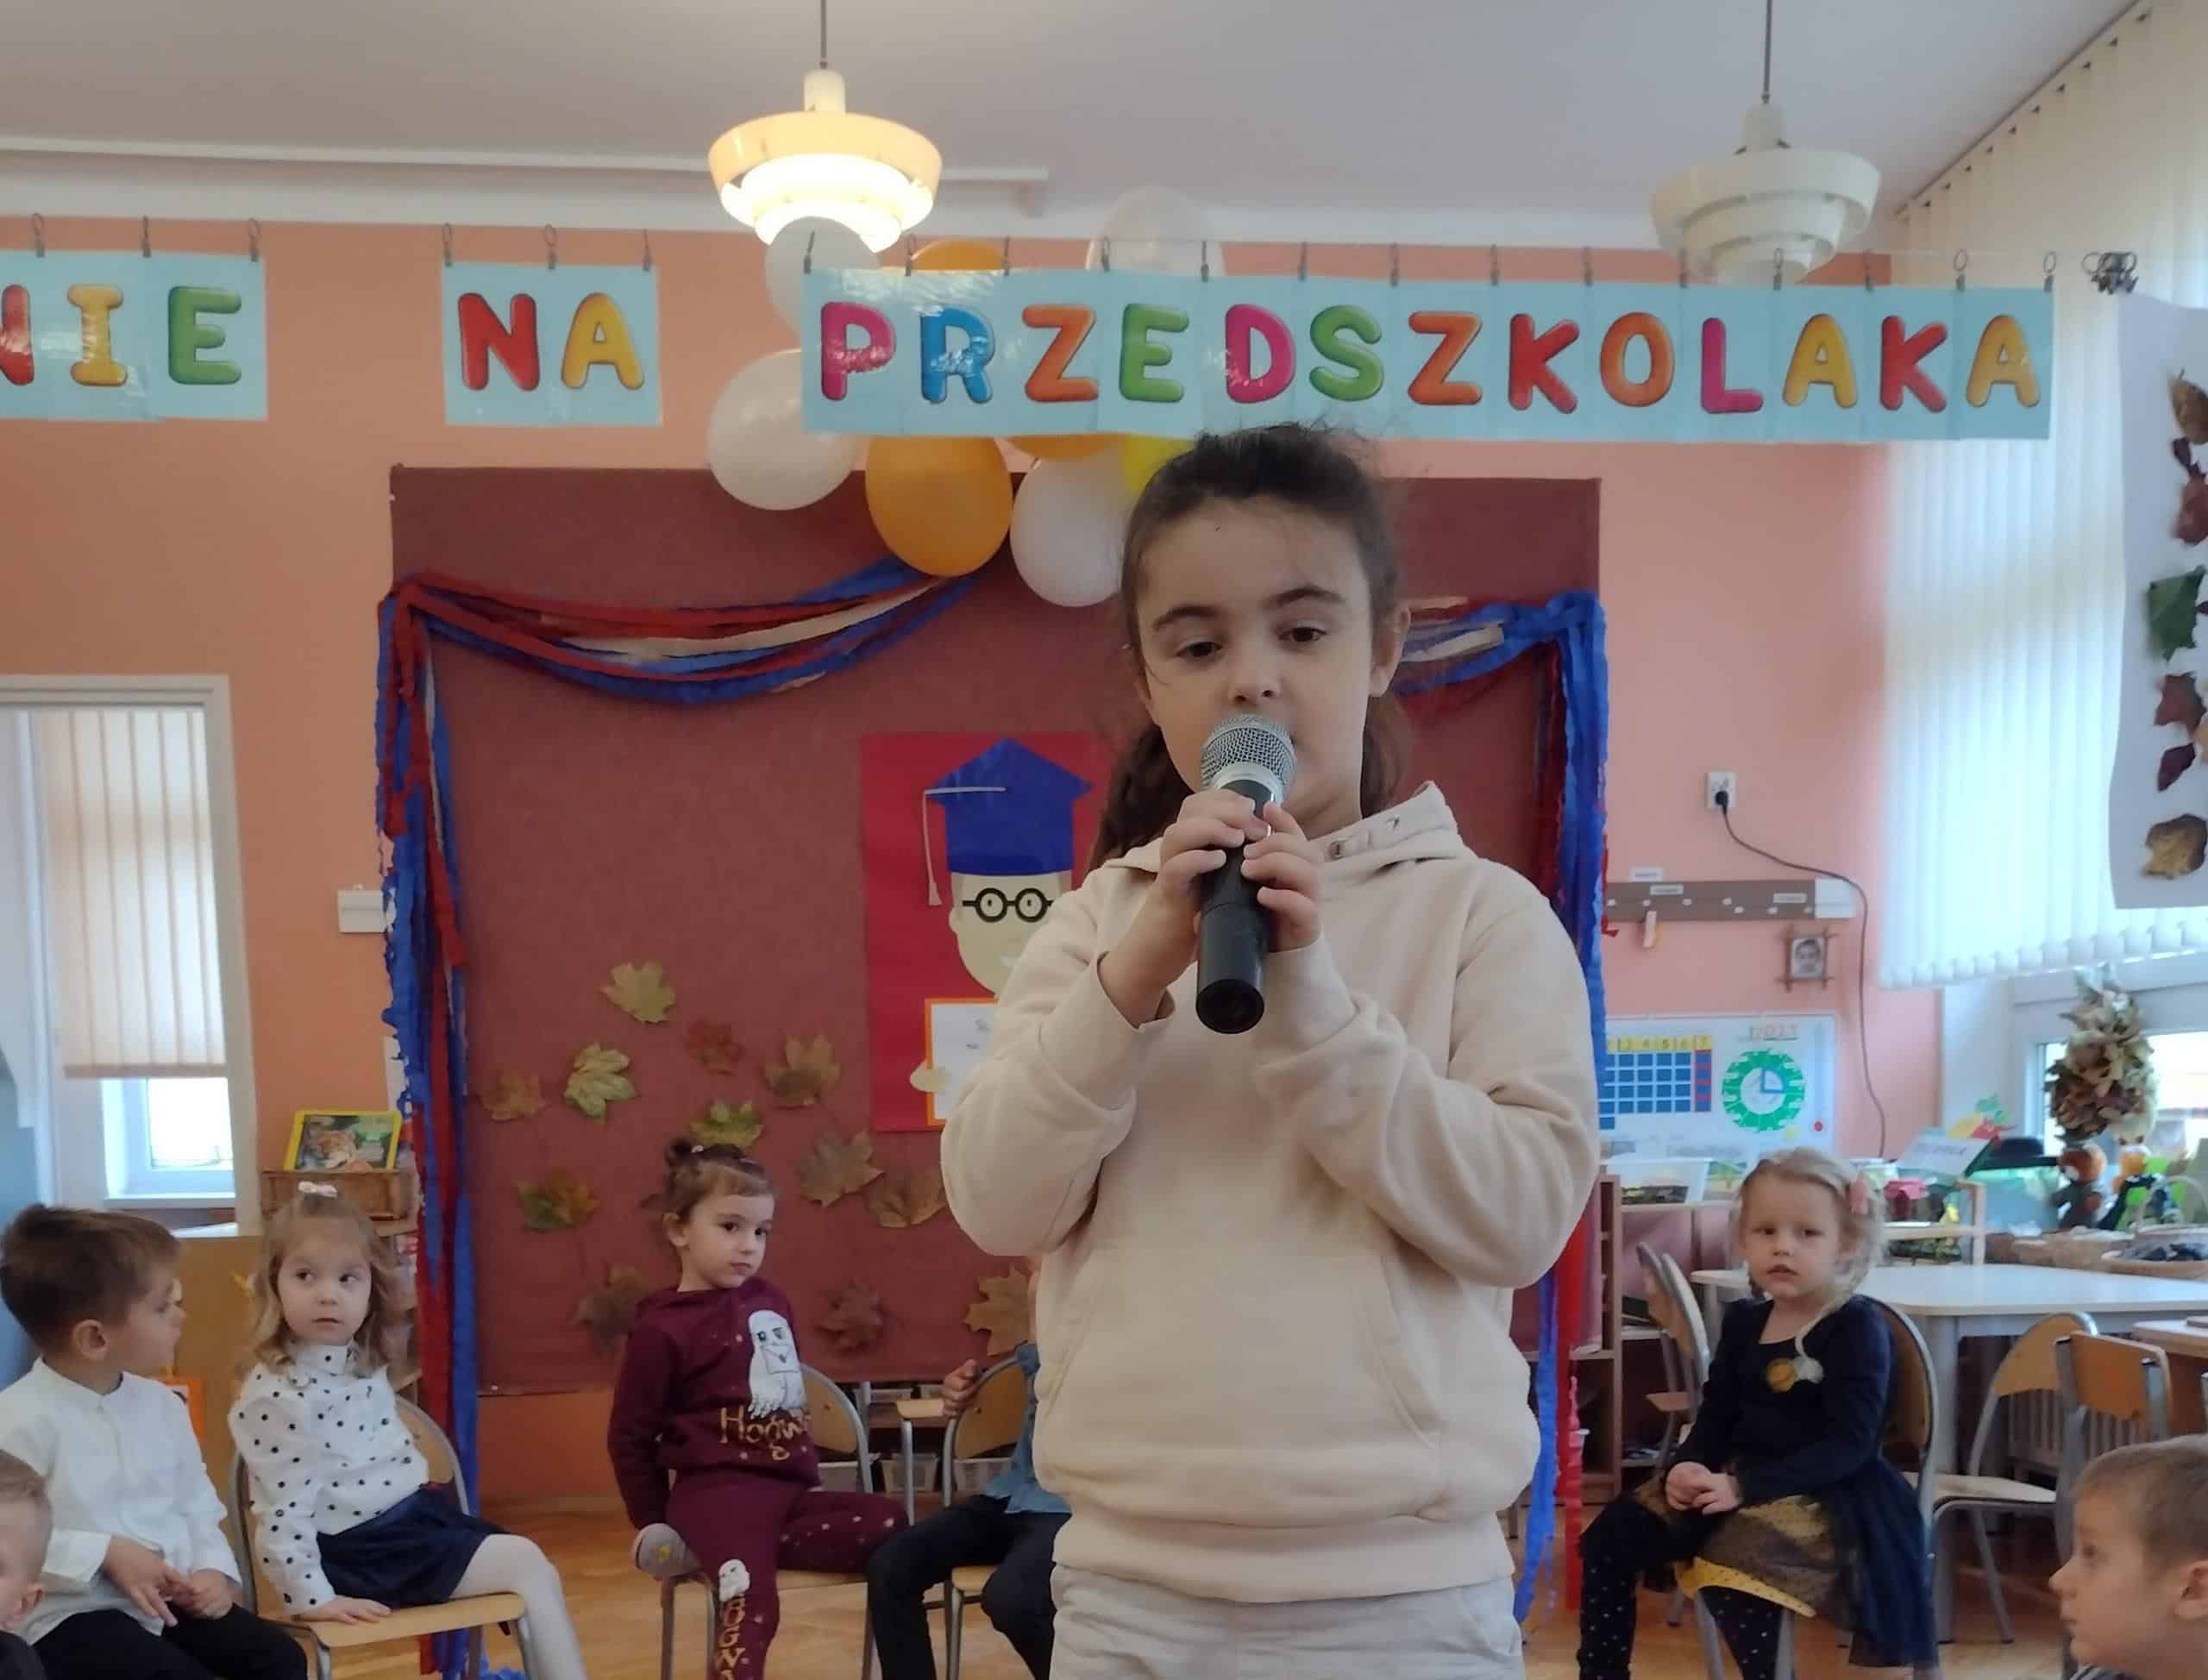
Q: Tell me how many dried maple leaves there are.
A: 13